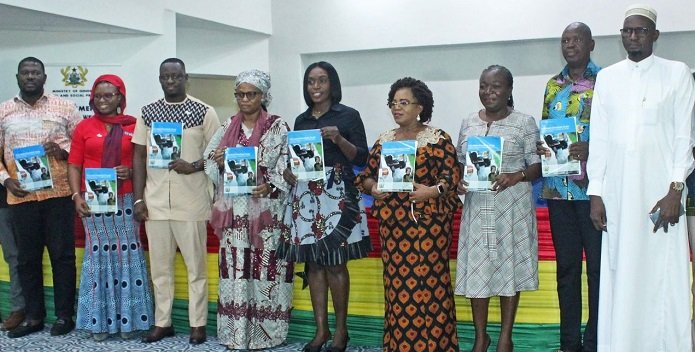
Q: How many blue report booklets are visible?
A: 8